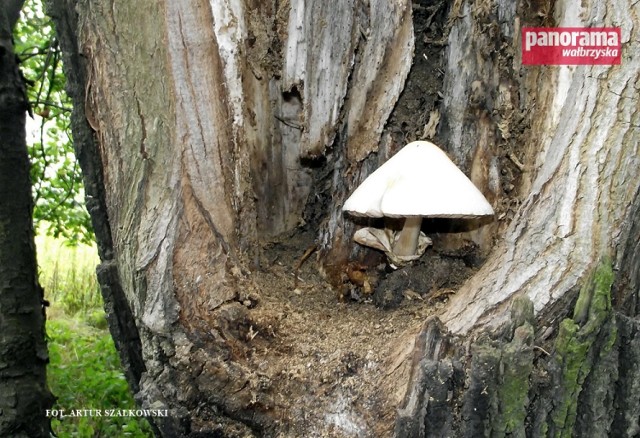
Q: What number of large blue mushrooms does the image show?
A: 0